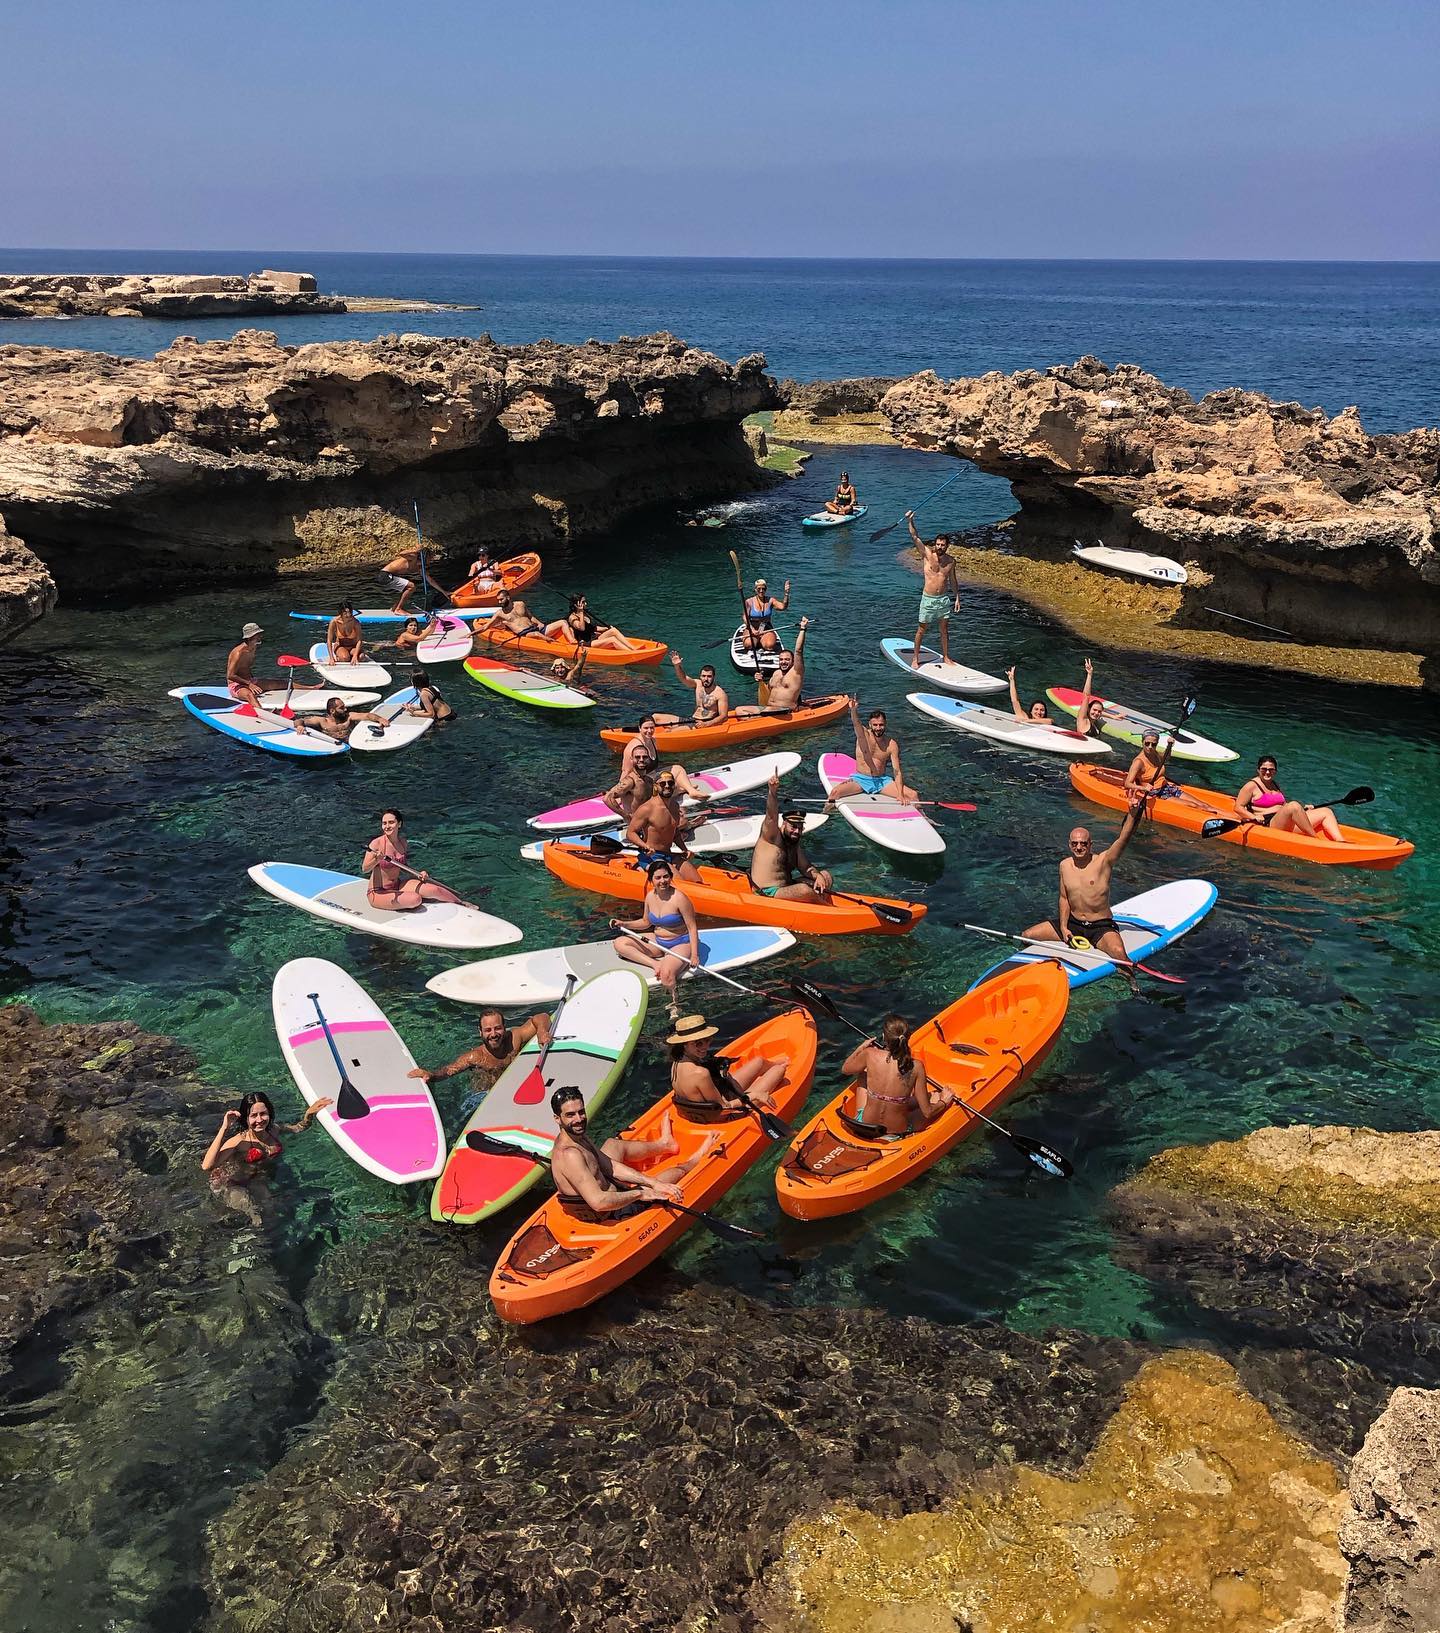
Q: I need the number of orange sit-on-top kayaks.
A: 7